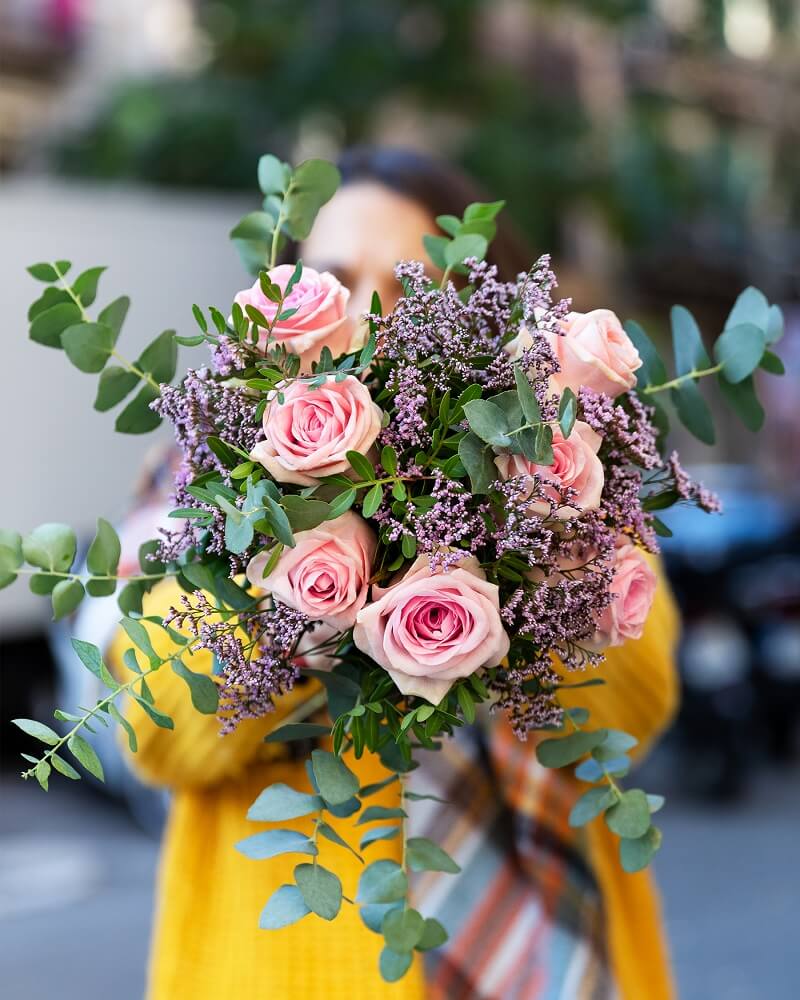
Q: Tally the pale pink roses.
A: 7